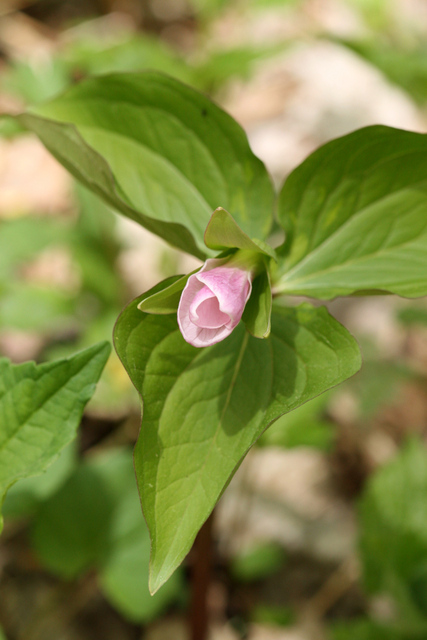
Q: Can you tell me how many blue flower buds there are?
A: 0